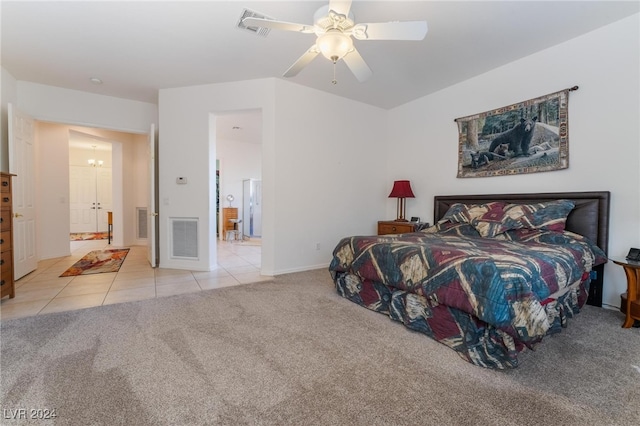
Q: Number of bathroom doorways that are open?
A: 1